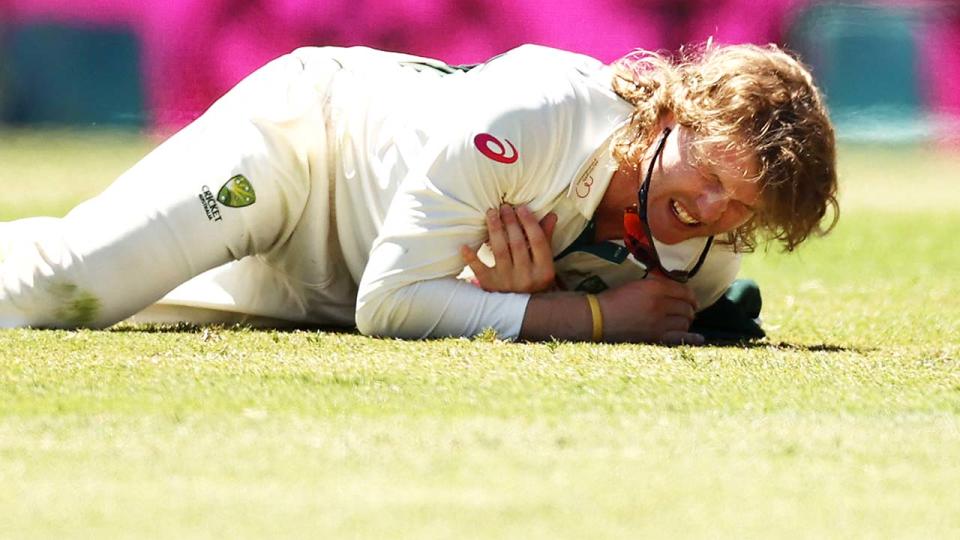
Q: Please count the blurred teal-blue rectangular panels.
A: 2